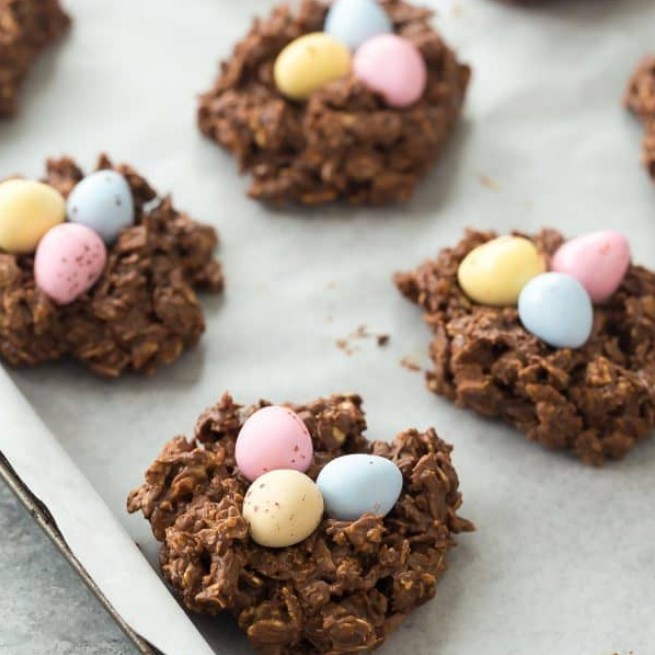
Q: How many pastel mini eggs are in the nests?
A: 12